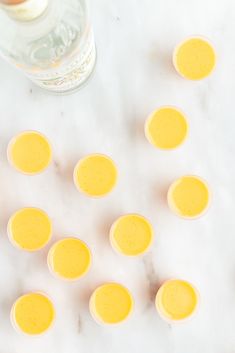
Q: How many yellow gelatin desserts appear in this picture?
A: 11